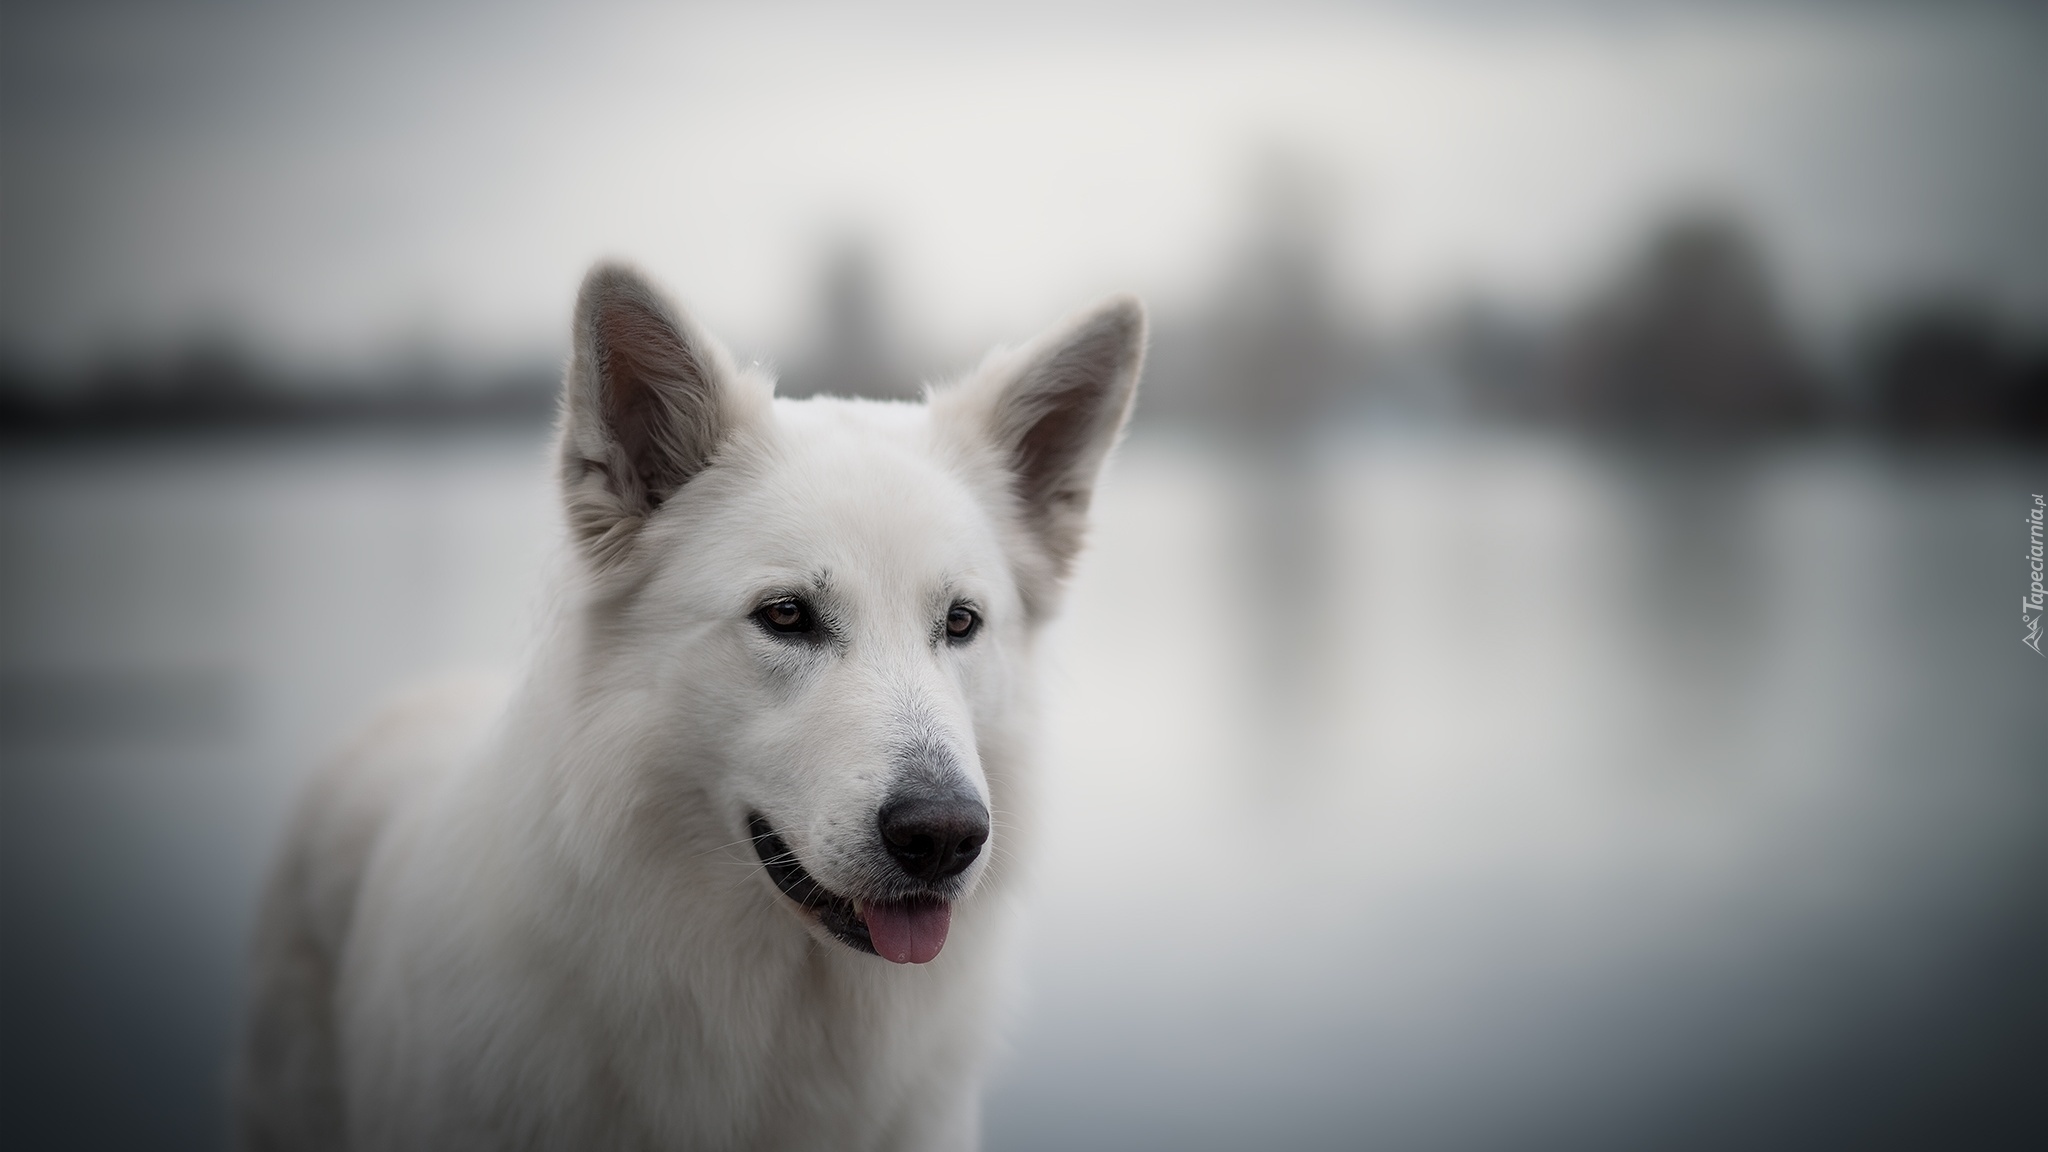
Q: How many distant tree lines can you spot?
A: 1